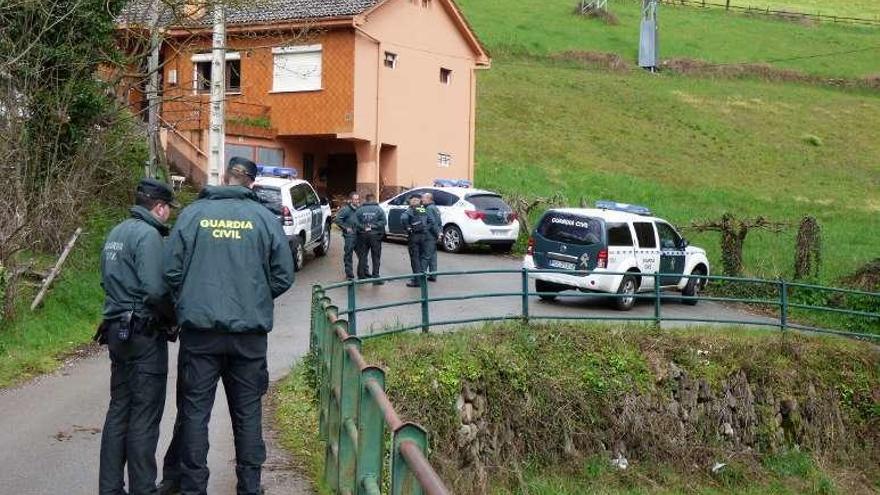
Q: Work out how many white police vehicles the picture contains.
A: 3